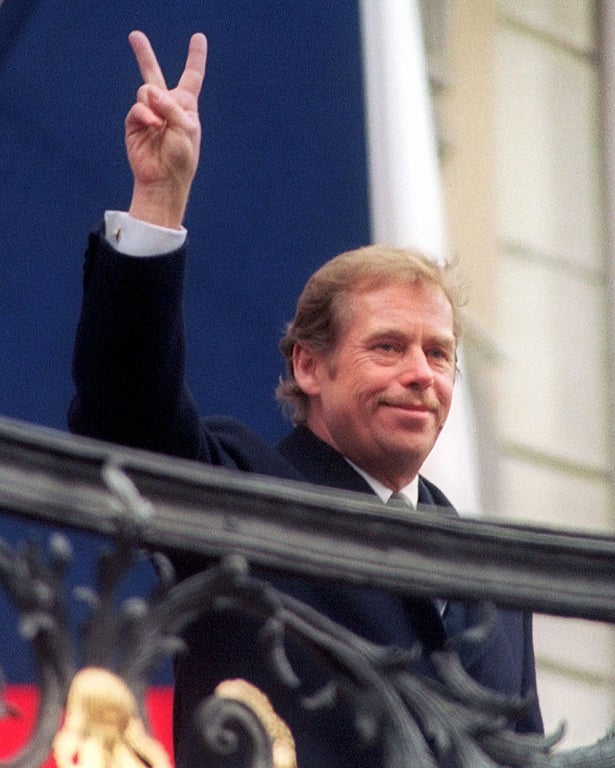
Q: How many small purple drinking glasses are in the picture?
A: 0